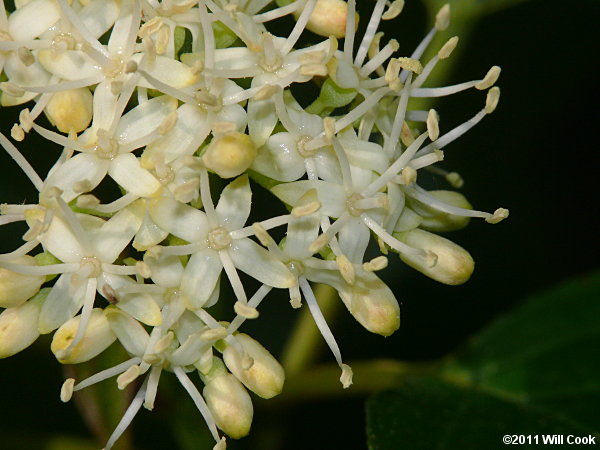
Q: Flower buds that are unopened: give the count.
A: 11